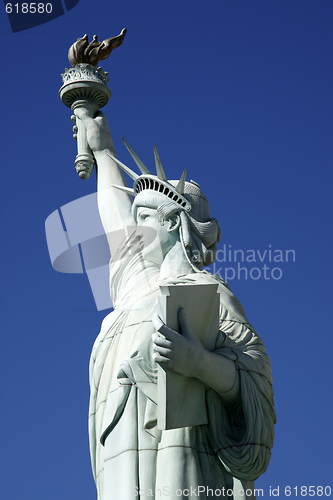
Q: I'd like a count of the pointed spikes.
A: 5